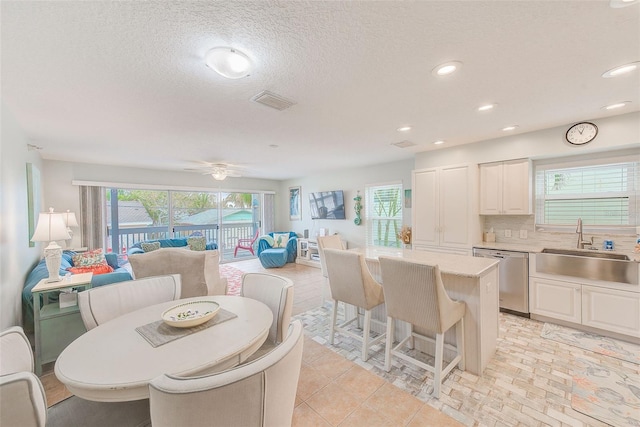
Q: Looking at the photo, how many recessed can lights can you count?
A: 8